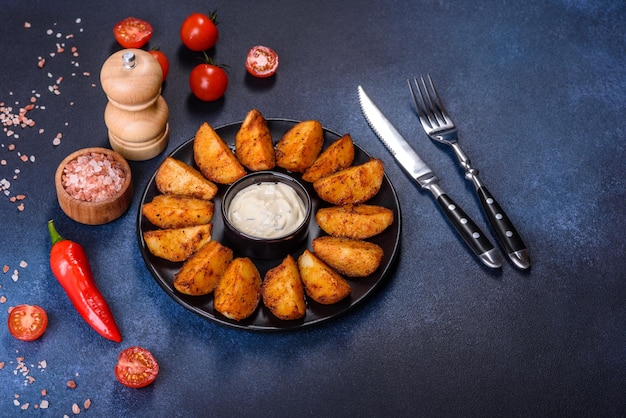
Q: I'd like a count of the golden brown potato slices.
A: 14